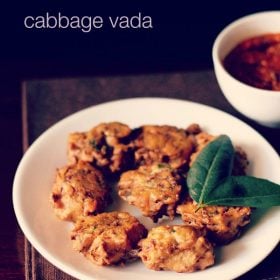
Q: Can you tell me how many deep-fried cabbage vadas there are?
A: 8